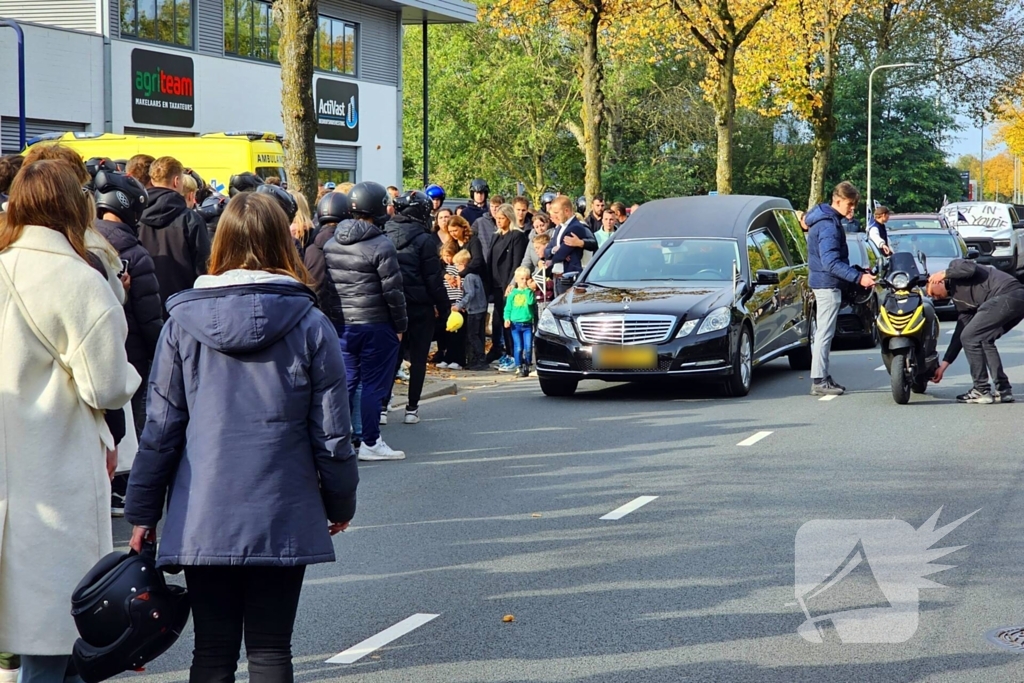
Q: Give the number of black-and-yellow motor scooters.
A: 1